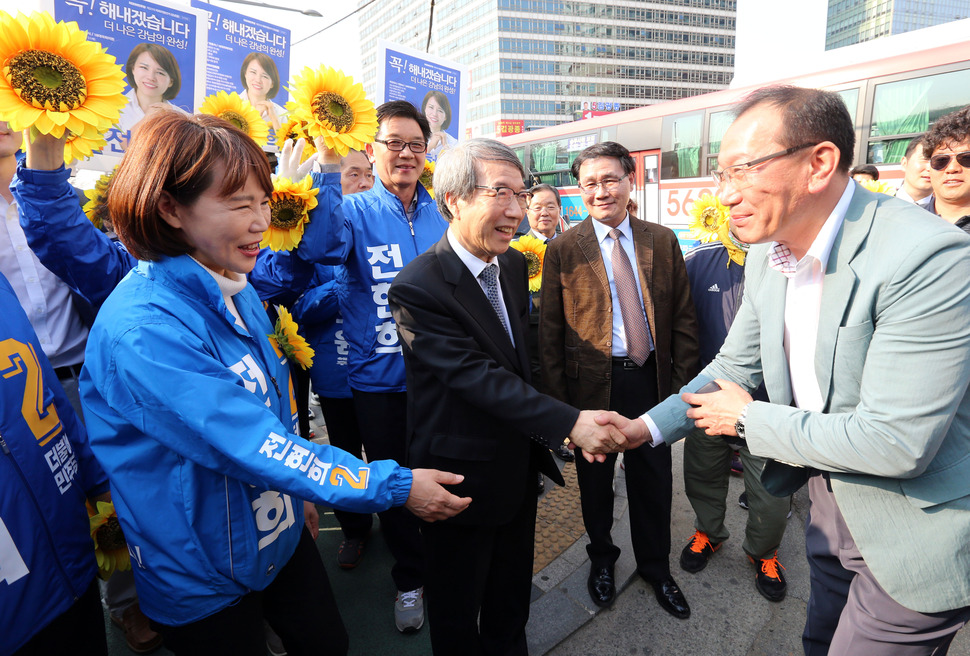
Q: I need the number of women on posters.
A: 3